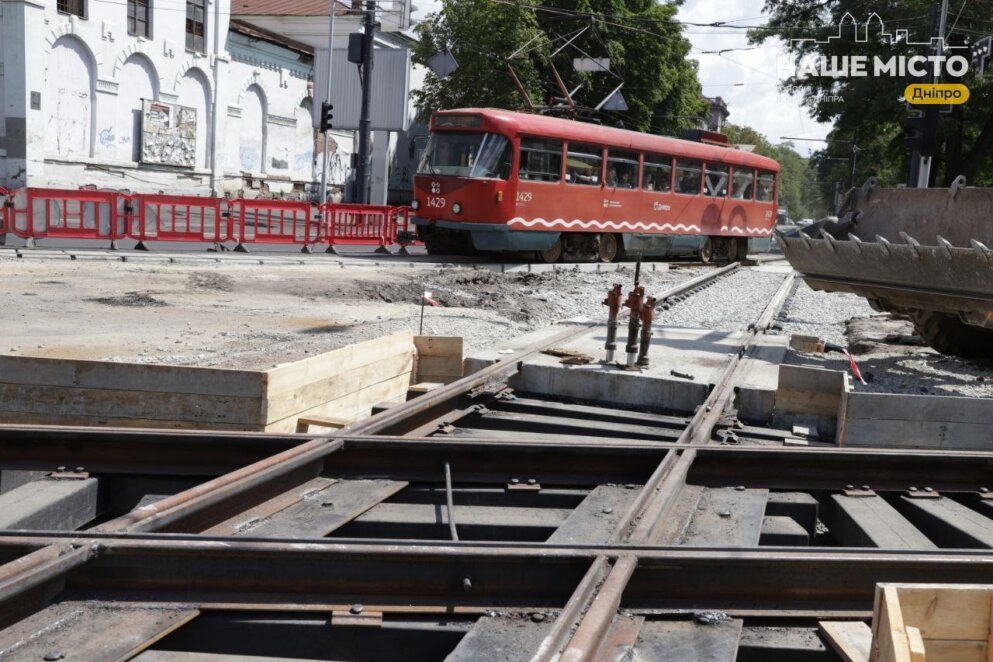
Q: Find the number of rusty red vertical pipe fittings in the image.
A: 3